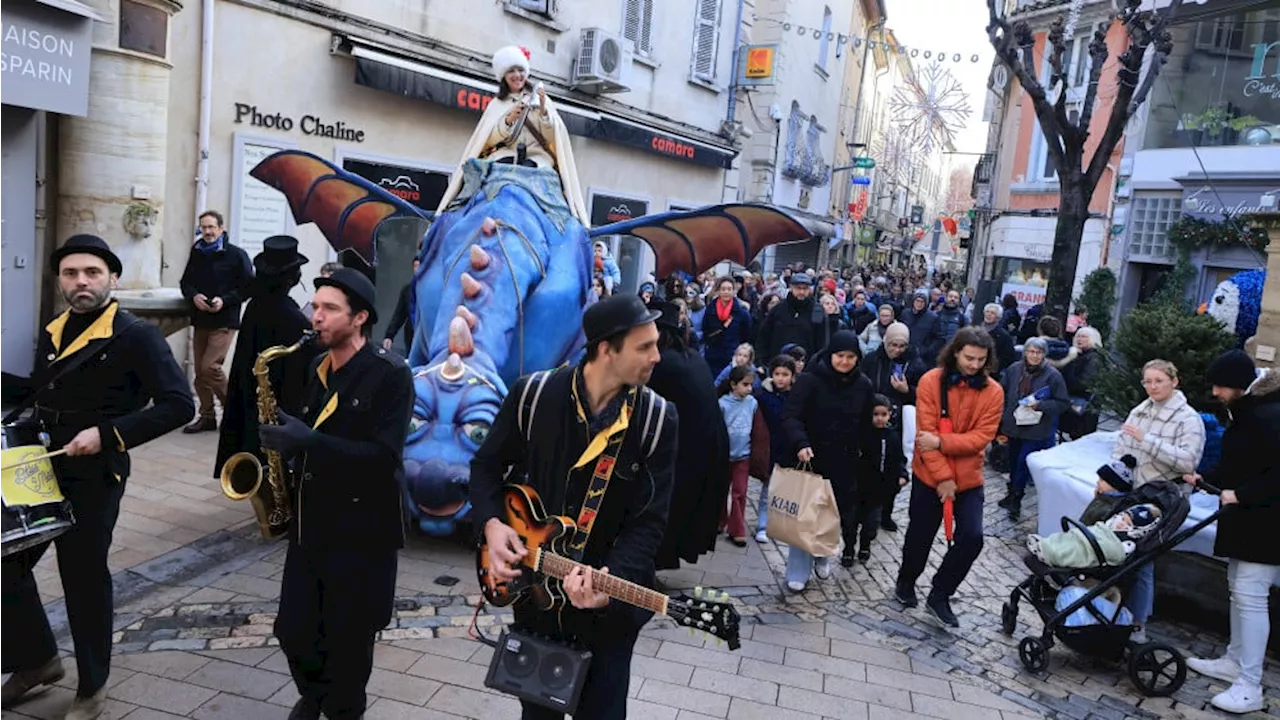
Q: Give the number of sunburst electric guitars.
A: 1